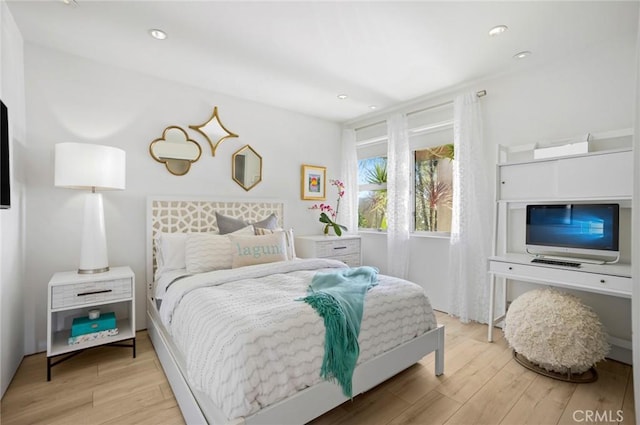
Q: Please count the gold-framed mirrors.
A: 3